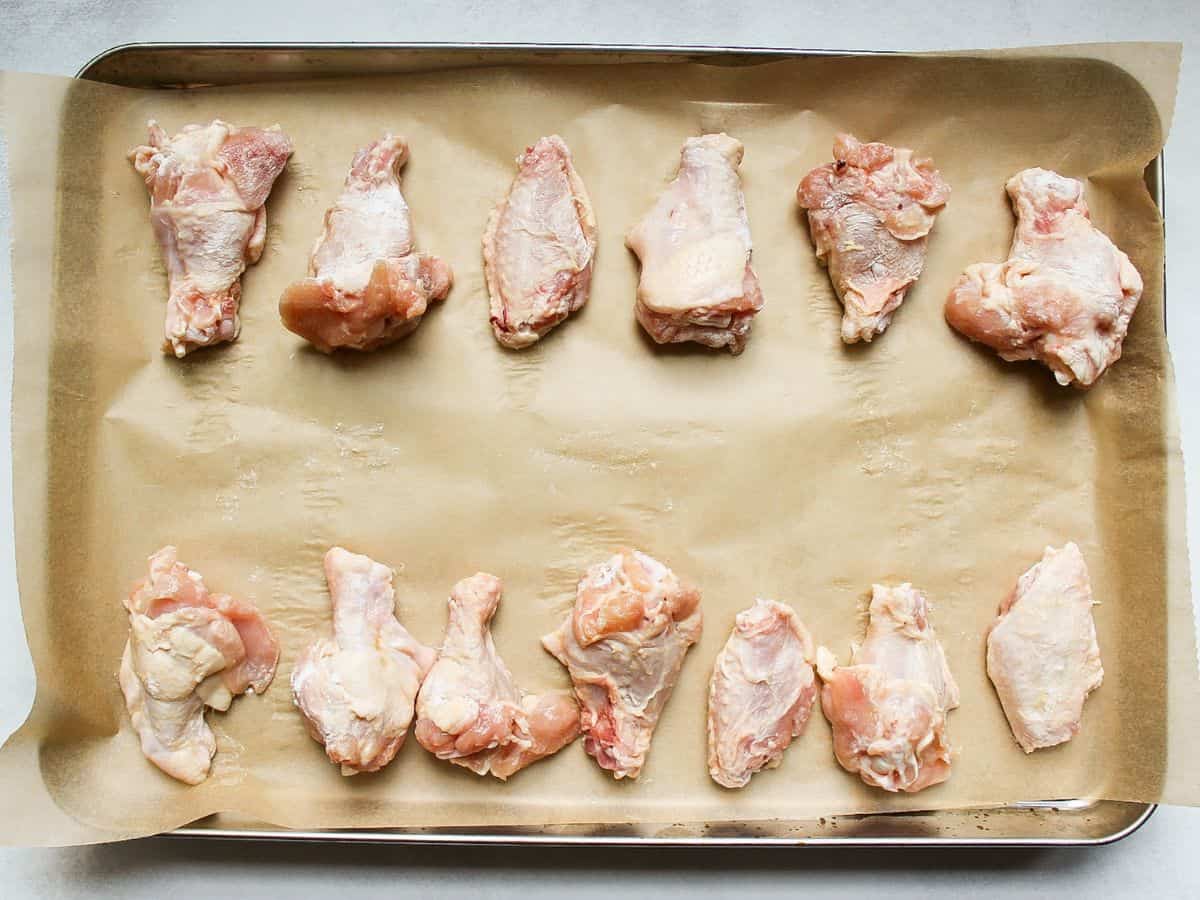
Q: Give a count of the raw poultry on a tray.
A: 13